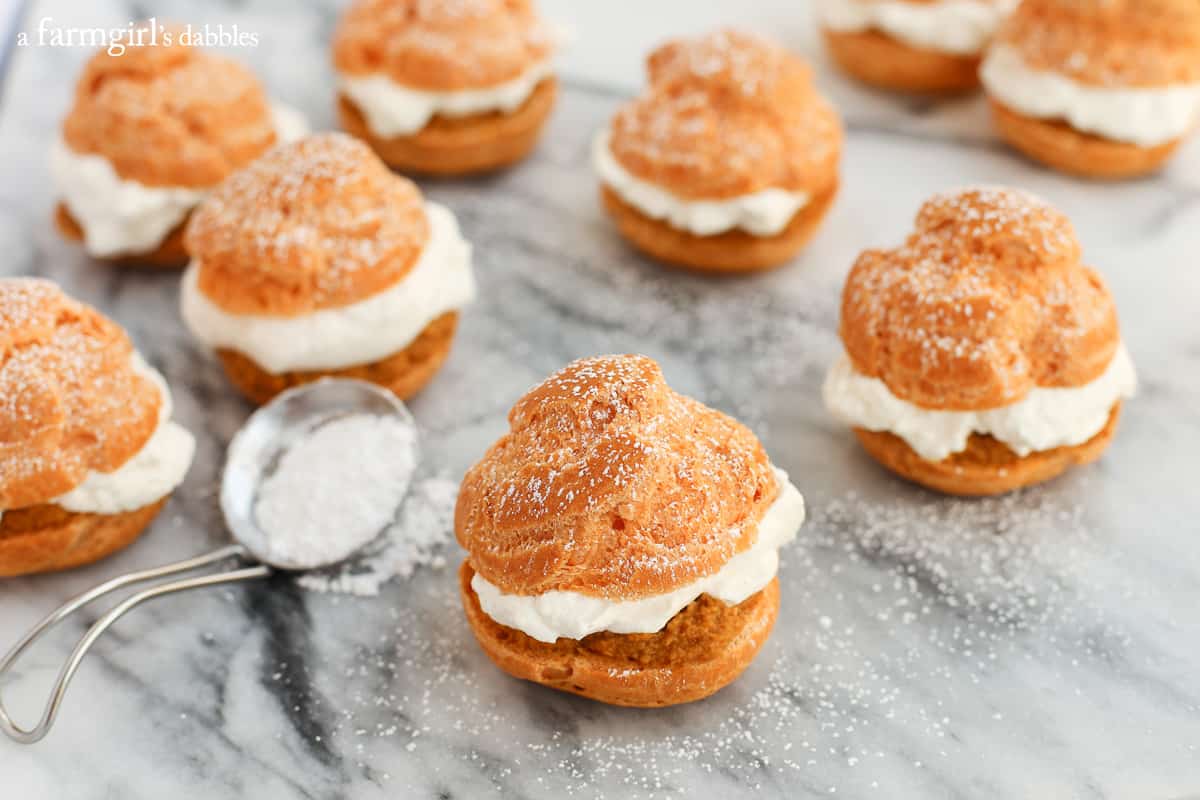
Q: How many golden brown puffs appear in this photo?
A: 9